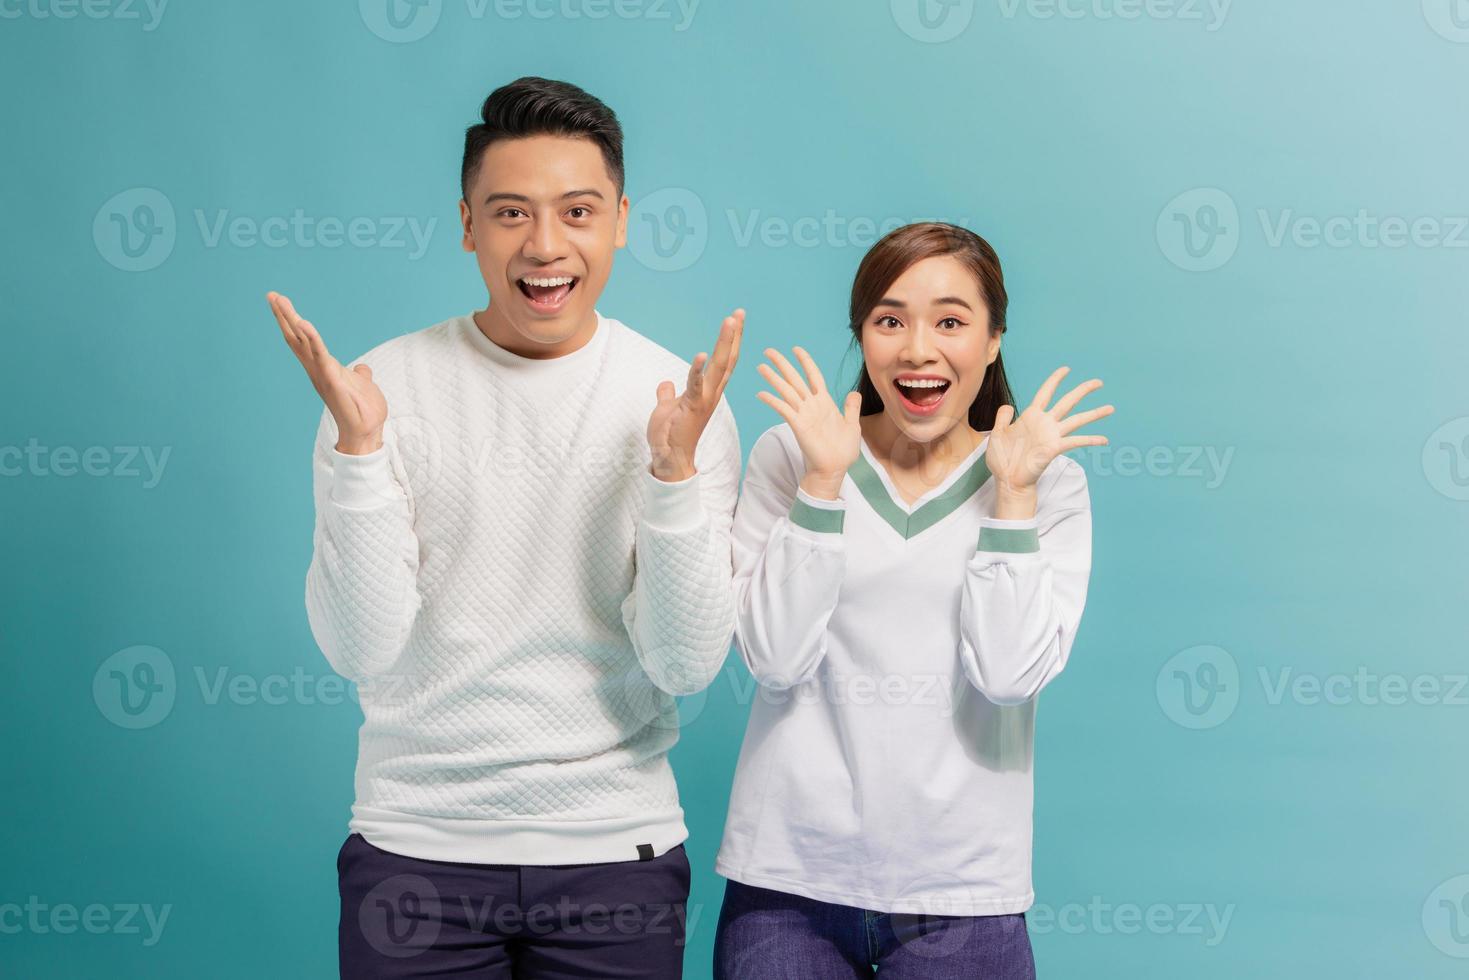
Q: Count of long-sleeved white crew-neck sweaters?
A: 1